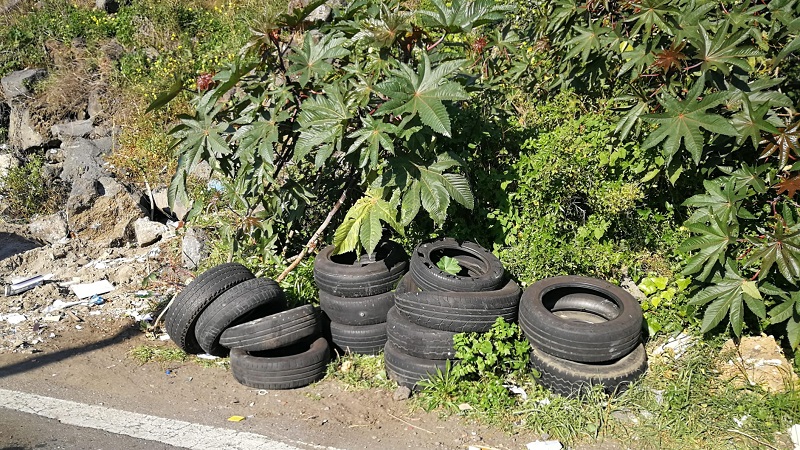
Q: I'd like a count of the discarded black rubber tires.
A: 13